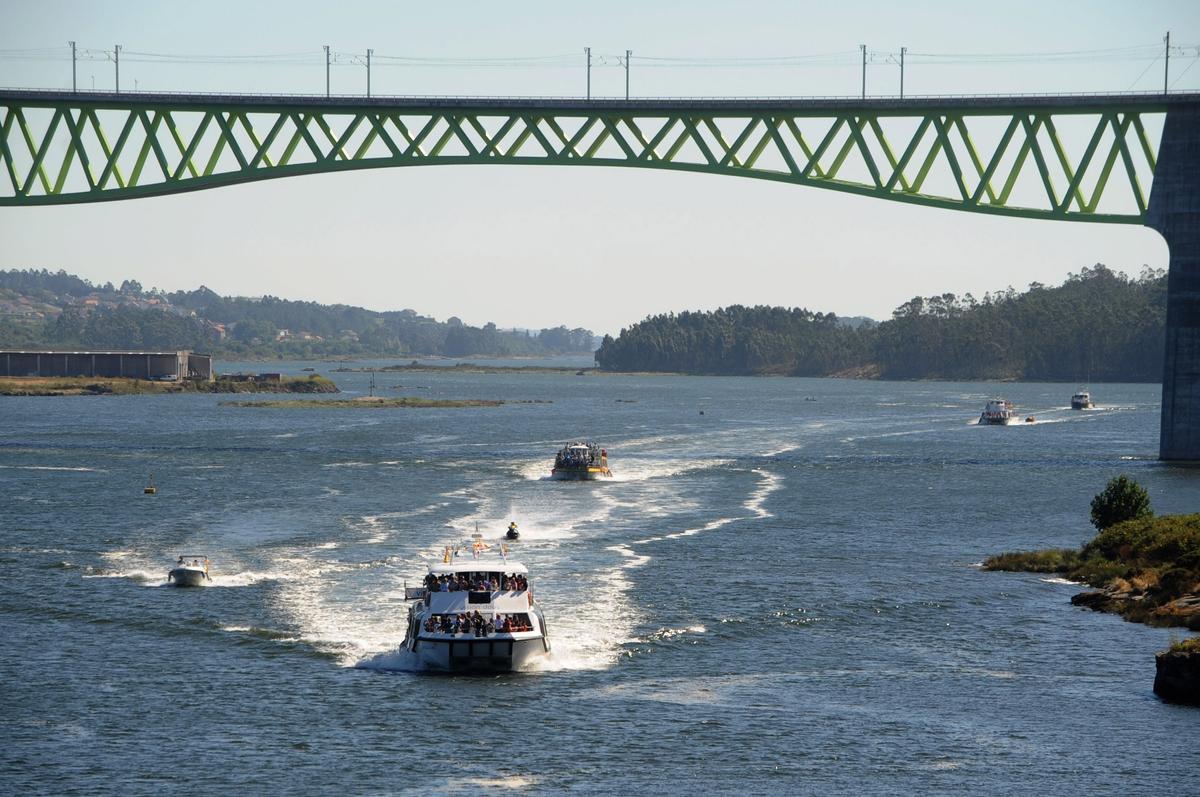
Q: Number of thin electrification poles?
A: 9